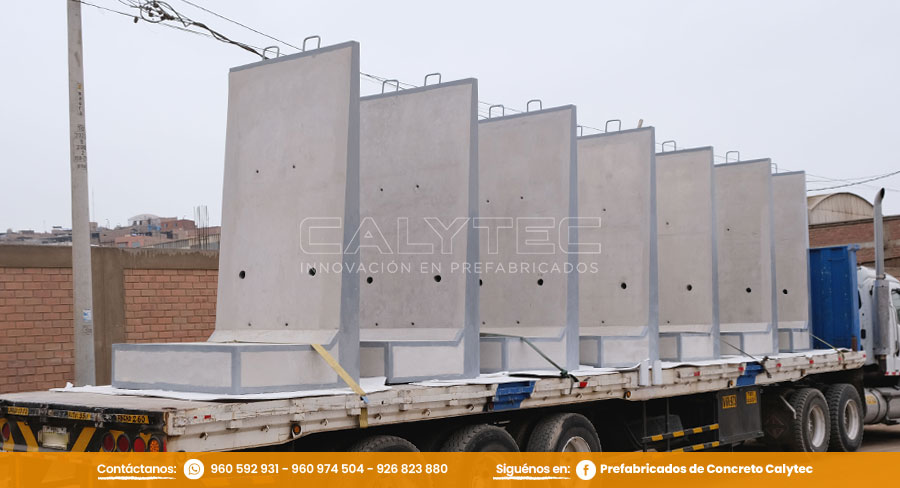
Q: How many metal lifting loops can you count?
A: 11